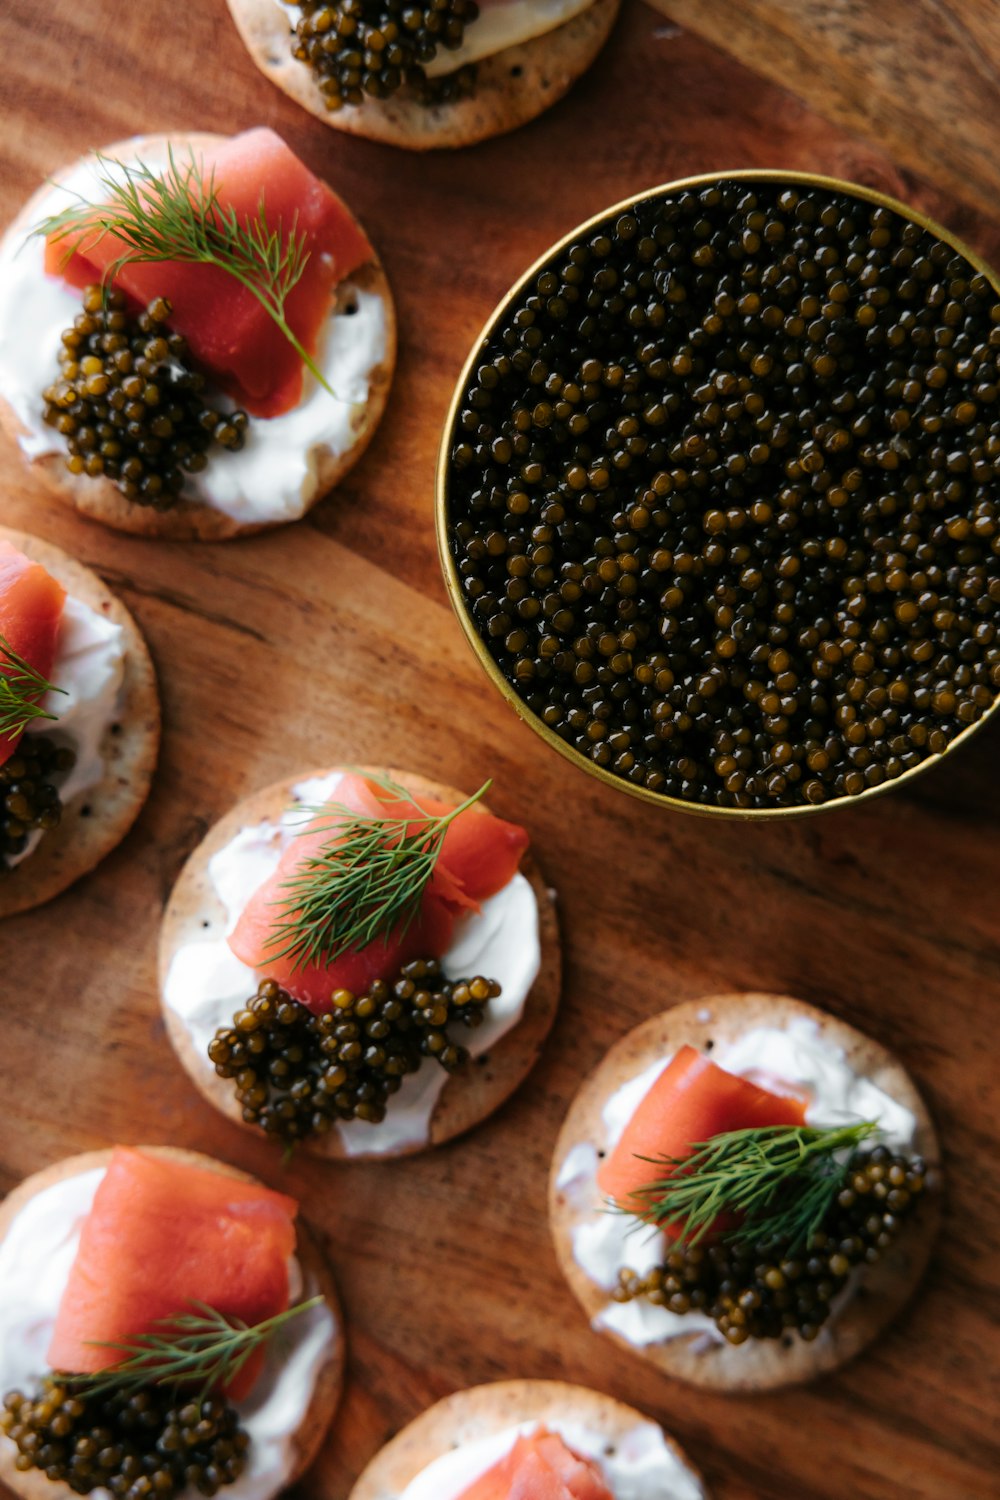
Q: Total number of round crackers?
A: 7